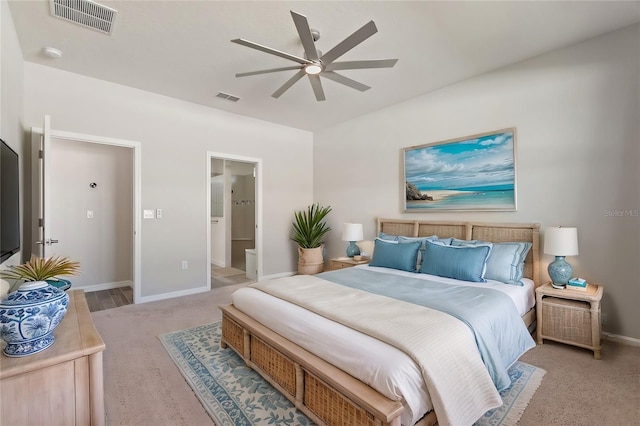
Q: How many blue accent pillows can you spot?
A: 2